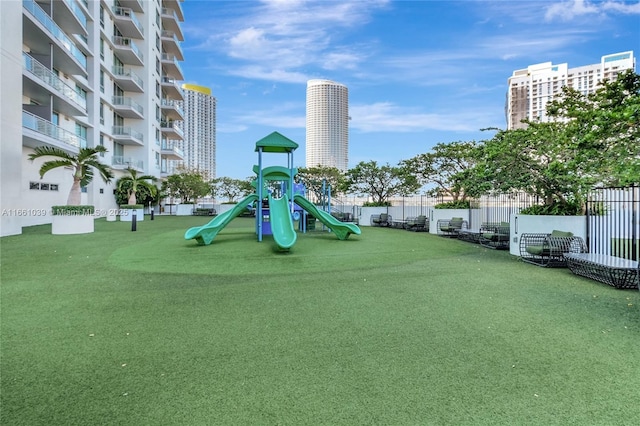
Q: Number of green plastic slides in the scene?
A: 3